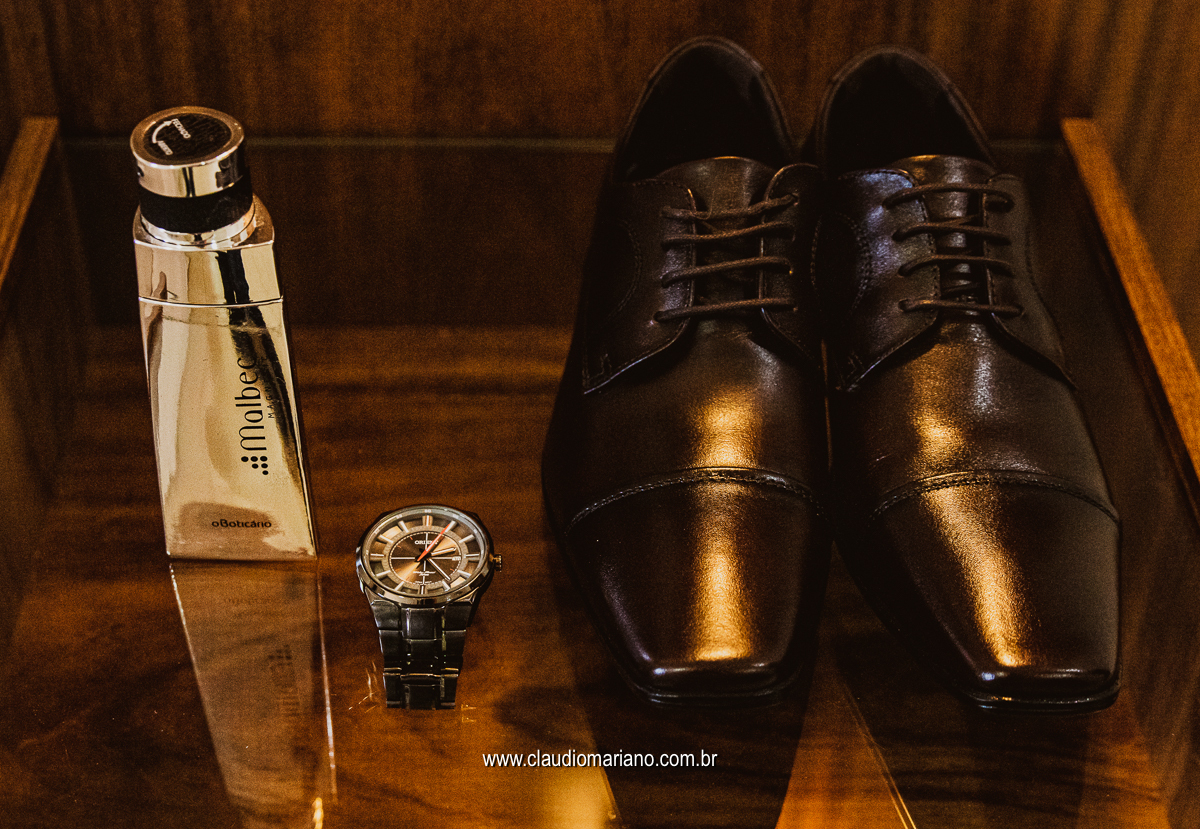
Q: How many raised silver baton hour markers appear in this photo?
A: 12